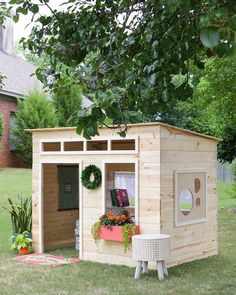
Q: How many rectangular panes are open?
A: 4